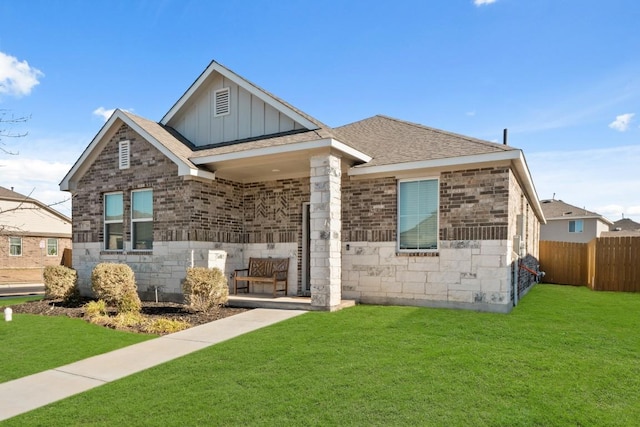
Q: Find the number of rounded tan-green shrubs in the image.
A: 3